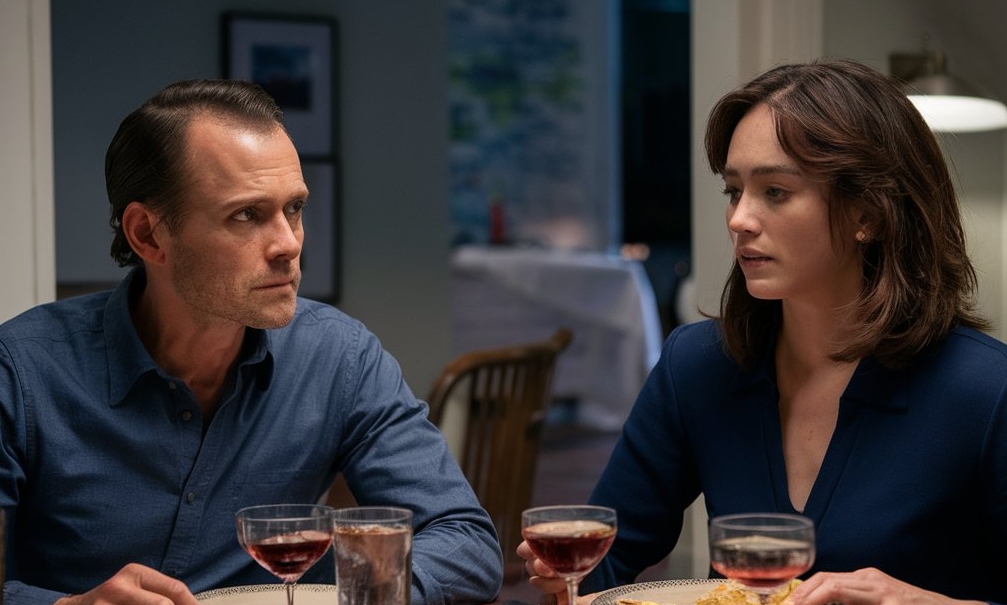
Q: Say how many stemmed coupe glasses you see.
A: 3